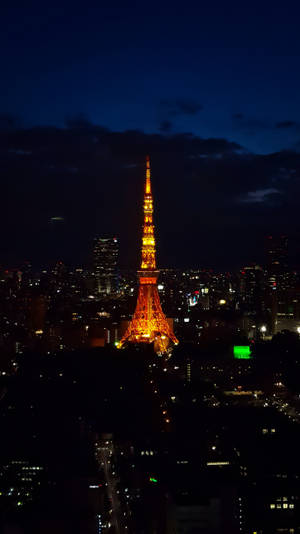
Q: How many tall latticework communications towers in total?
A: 1